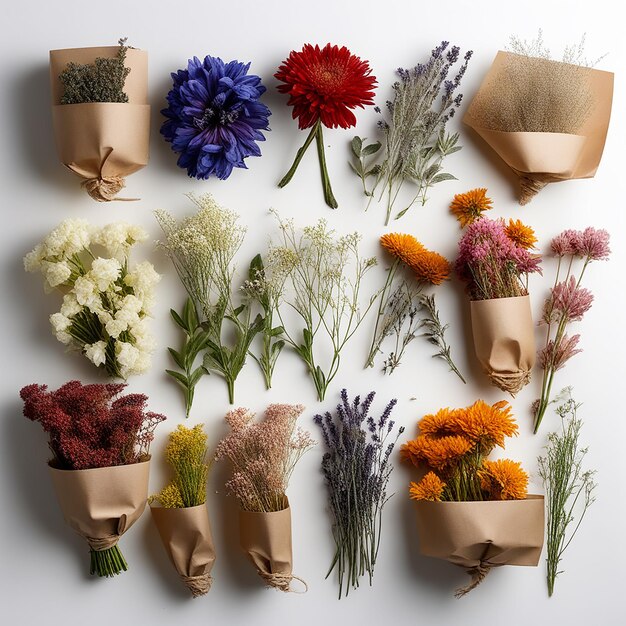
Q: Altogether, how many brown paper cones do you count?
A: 7